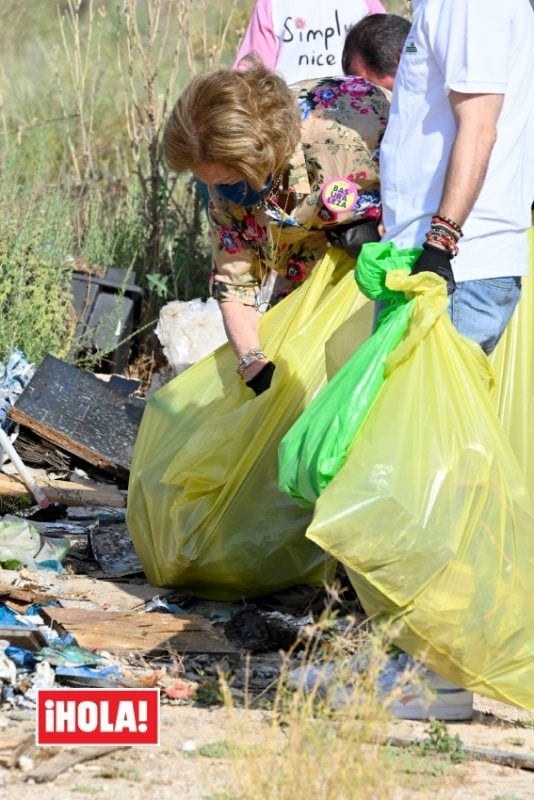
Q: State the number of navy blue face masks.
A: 1